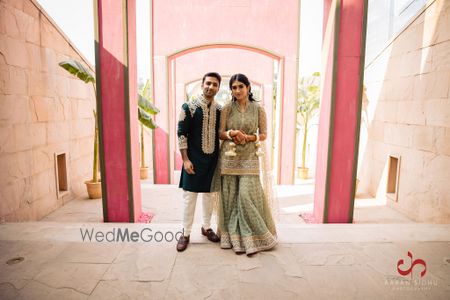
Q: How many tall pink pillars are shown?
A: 2